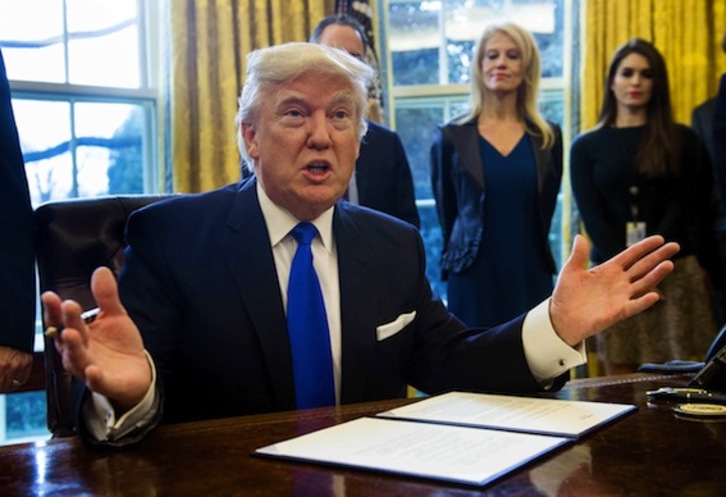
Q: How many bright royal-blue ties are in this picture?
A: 1